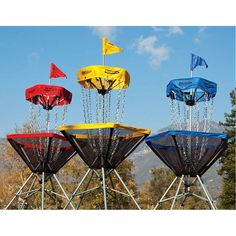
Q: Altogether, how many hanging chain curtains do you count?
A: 3